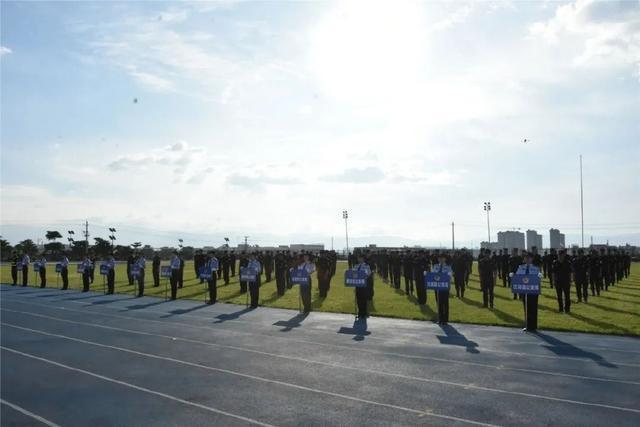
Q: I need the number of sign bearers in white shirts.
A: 13